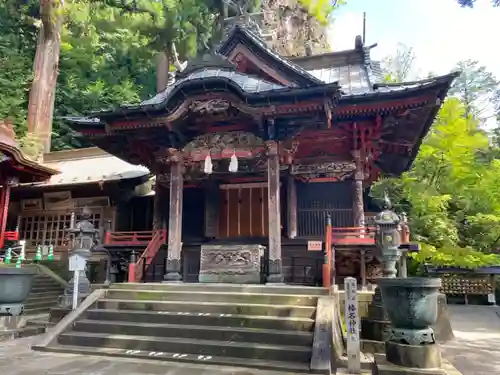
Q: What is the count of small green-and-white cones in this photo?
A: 4